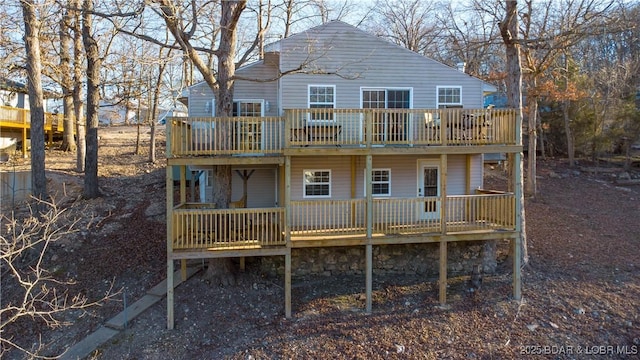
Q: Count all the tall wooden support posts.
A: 5